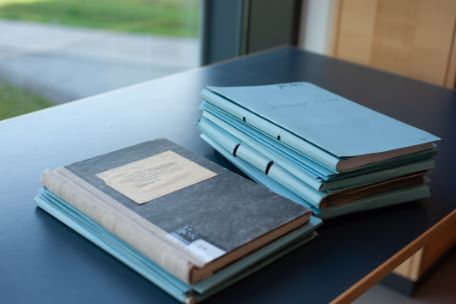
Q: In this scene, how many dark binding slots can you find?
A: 4